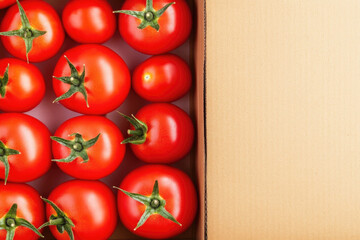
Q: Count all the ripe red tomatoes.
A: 12